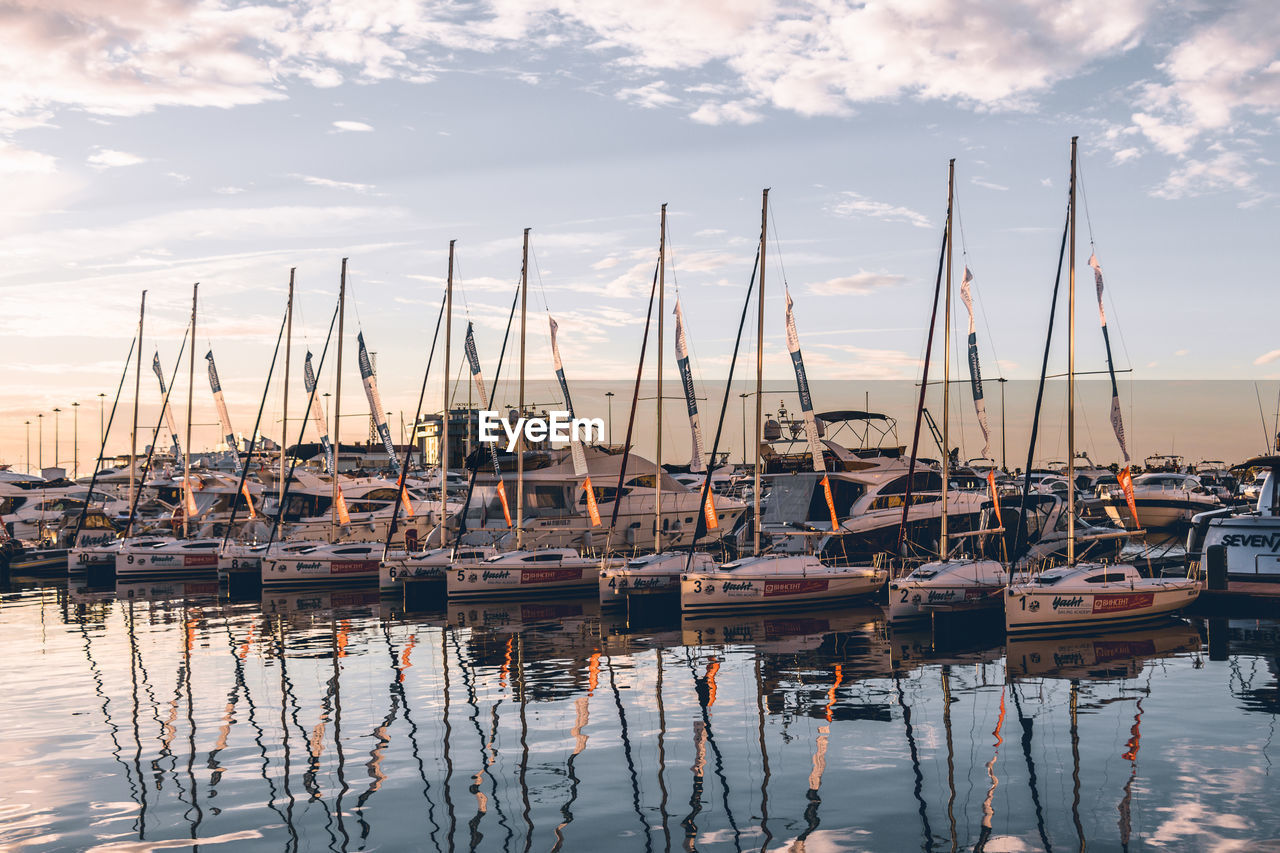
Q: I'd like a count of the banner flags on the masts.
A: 10